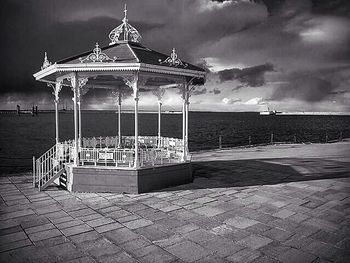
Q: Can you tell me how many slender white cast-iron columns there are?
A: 8